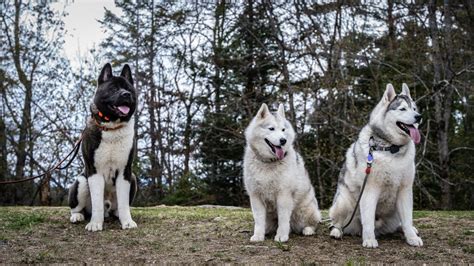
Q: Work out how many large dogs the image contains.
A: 3